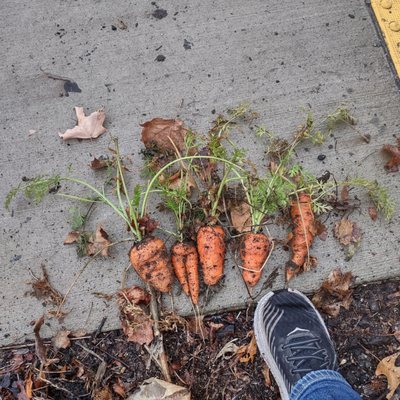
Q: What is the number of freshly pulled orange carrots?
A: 5